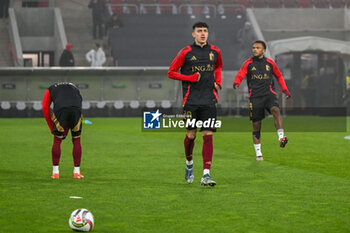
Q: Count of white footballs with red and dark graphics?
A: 1